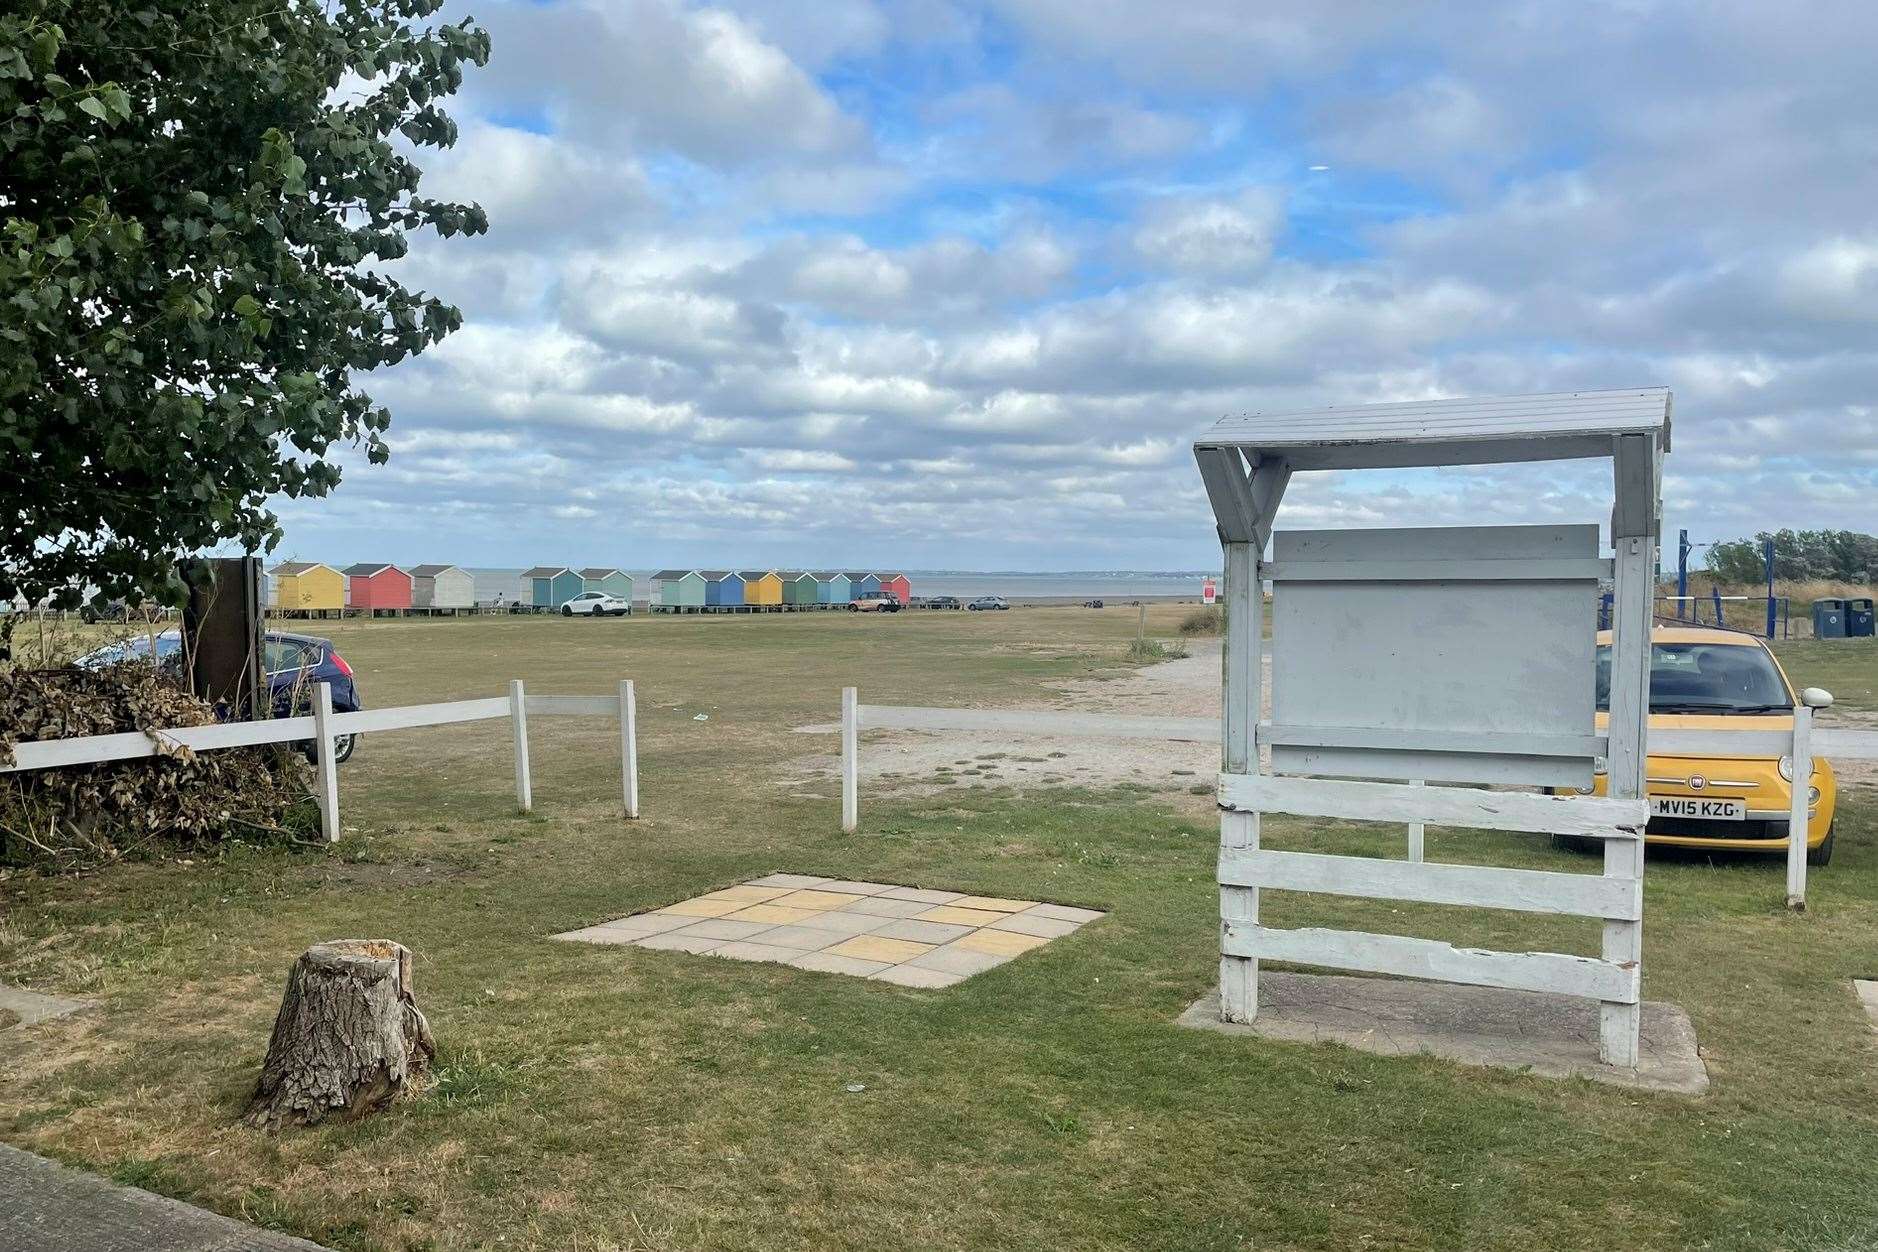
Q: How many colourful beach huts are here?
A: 12